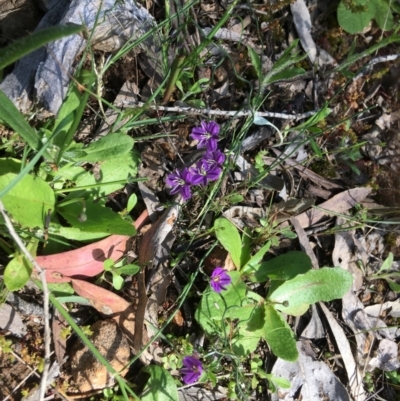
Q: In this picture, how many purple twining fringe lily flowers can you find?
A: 6